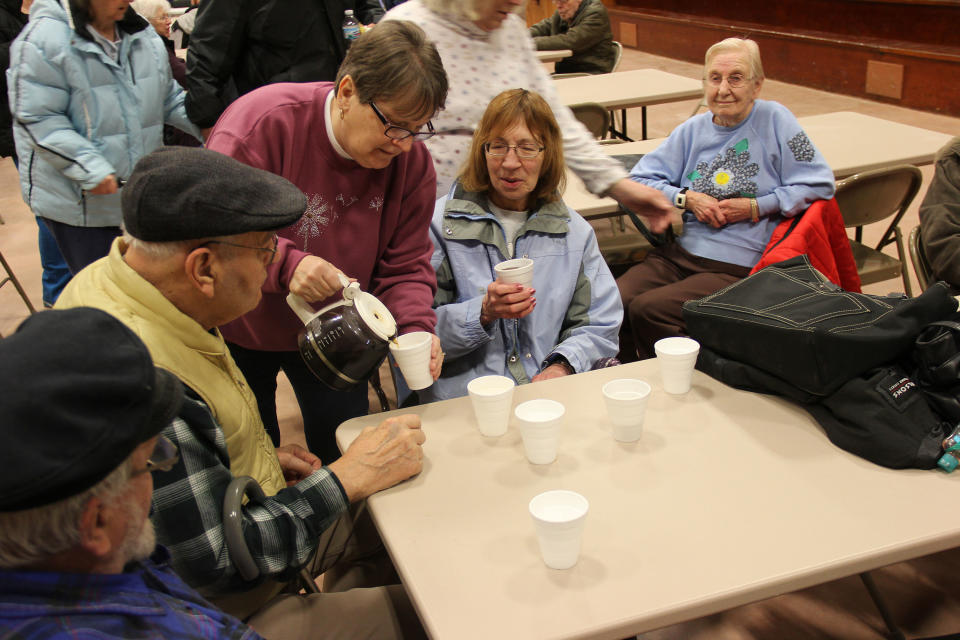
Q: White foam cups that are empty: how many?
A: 5